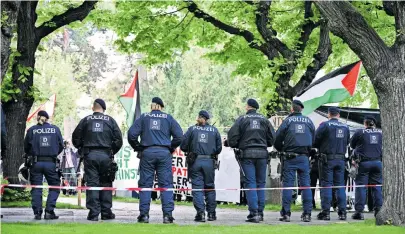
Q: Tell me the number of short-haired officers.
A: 5